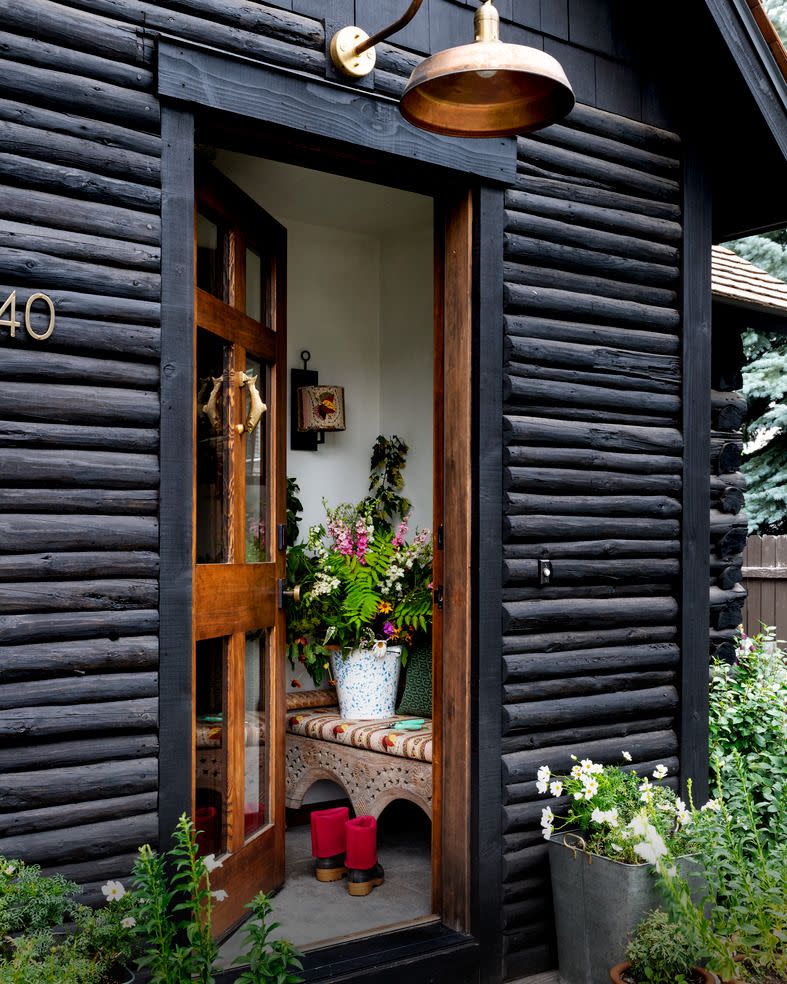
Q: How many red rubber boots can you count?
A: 2